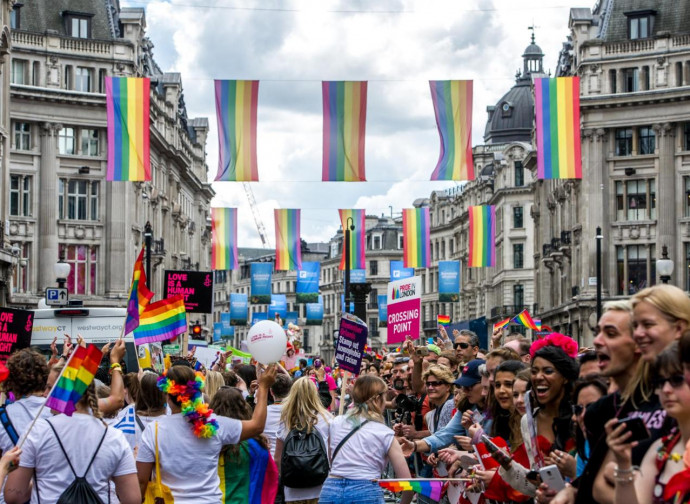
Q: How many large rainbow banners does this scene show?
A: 10